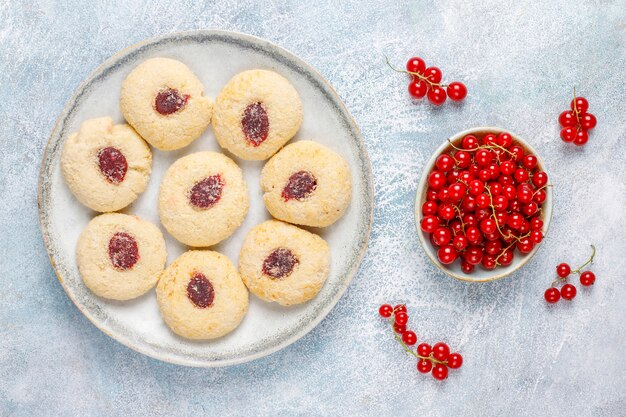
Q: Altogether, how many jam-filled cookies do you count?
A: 8